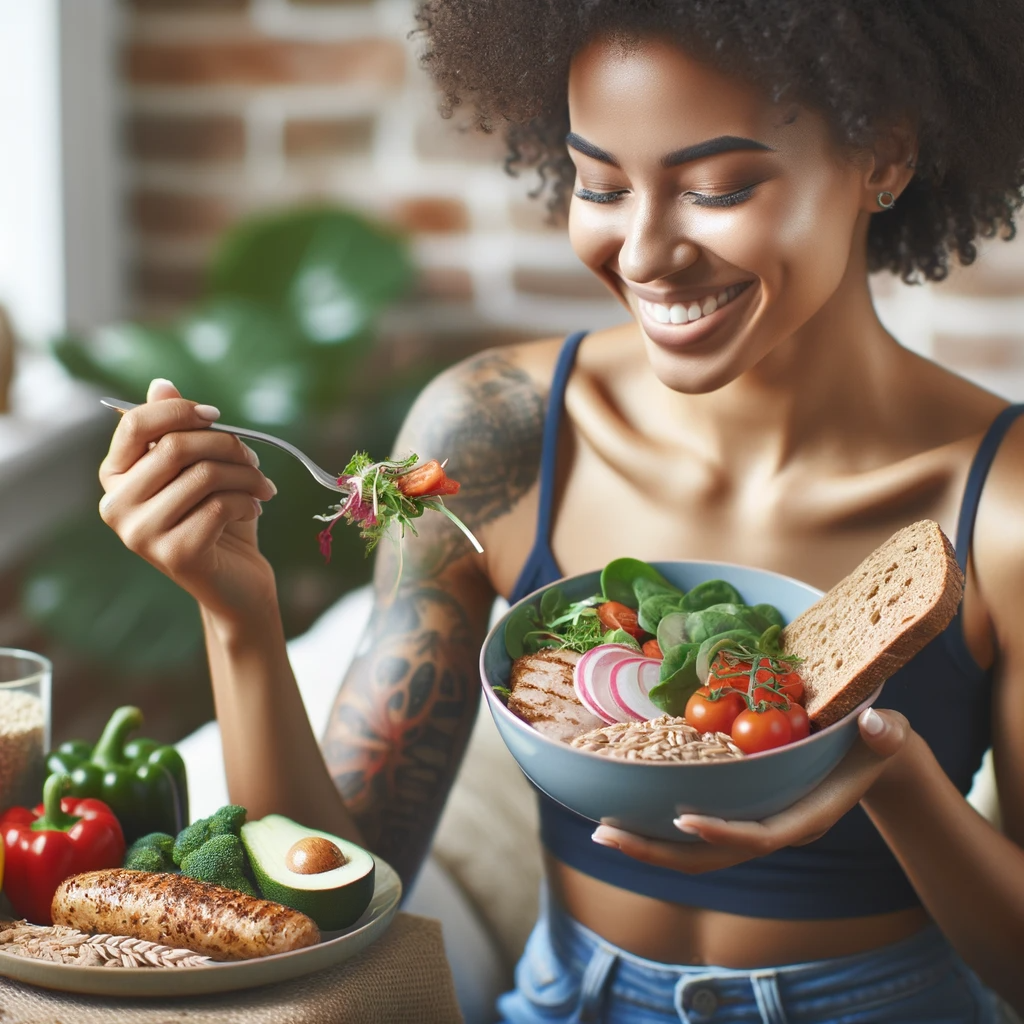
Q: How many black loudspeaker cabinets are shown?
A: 0